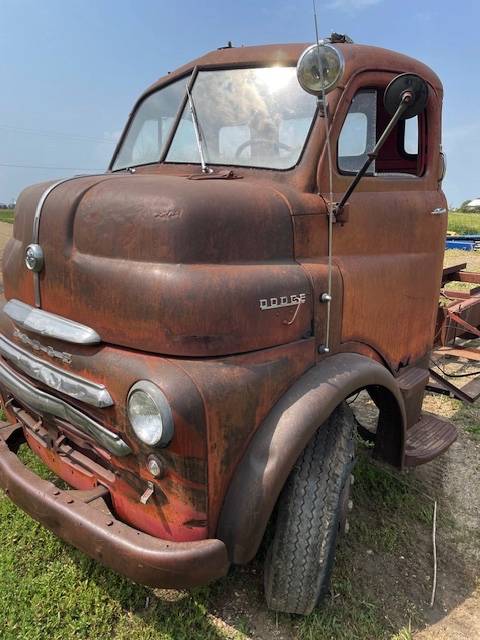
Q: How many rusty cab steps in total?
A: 2